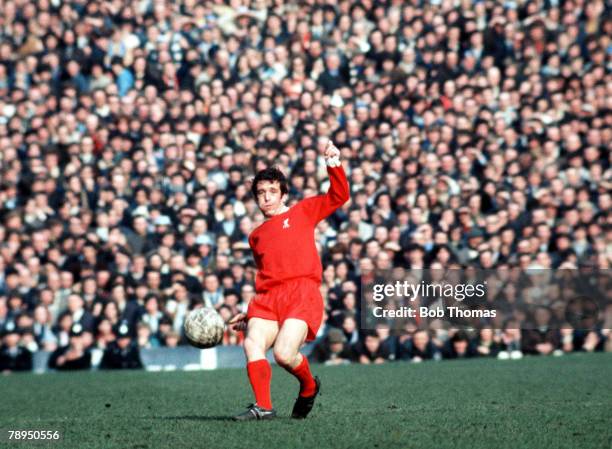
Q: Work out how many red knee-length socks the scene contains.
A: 2